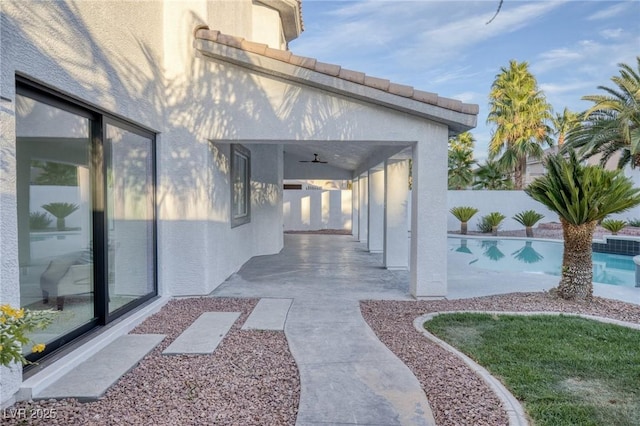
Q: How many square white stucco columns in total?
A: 5